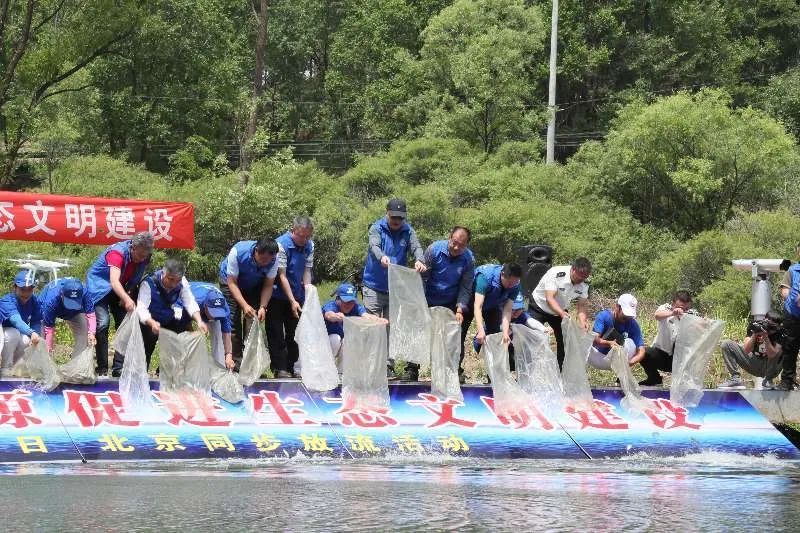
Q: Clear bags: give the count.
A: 15